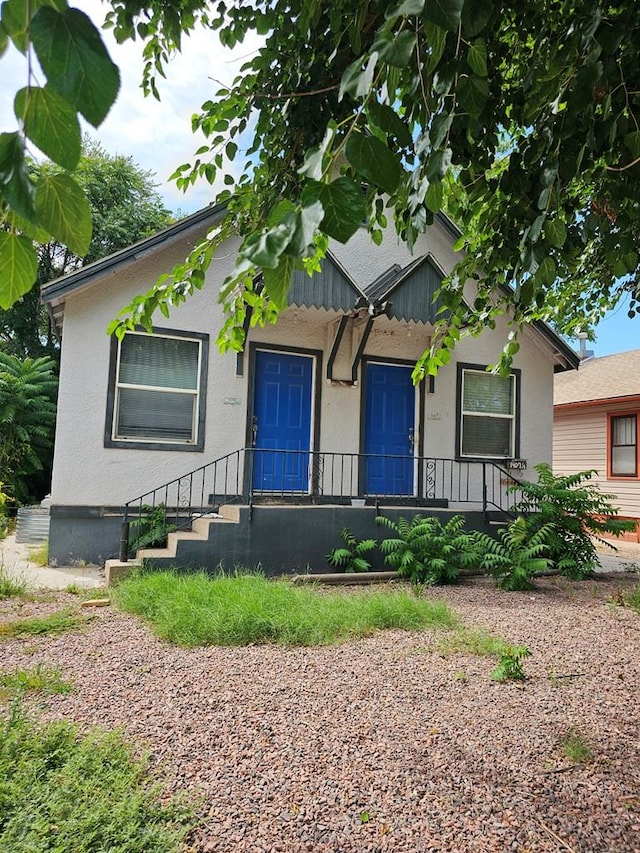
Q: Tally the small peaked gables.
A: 2